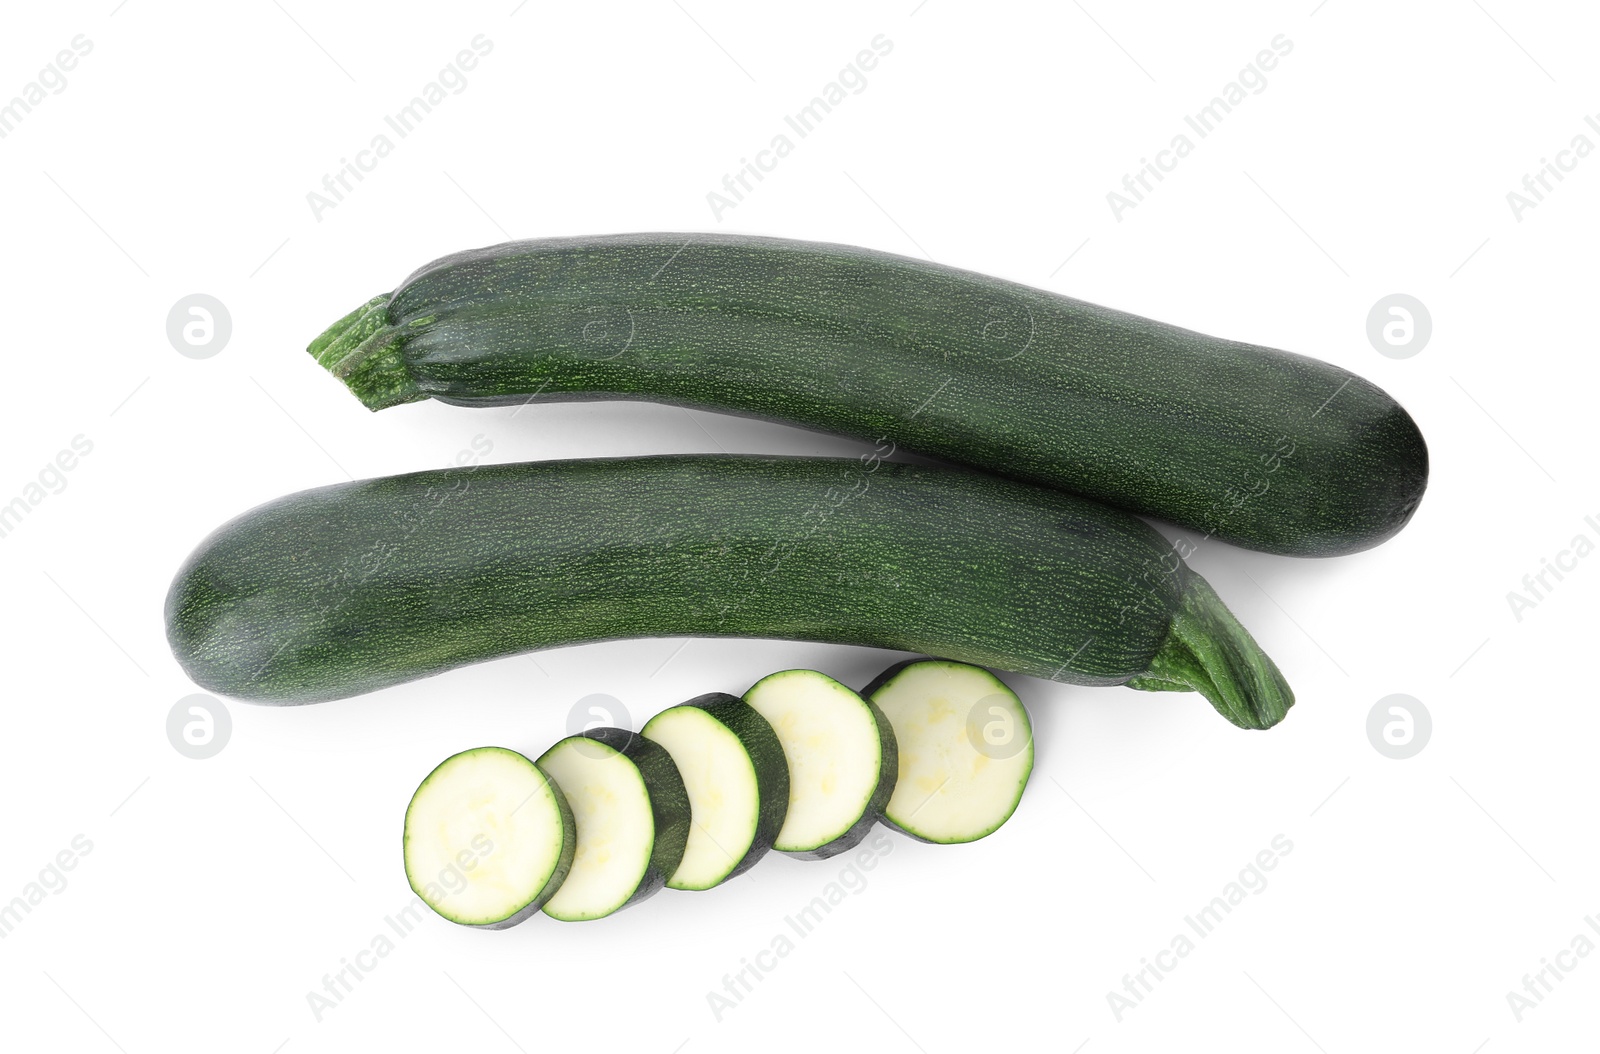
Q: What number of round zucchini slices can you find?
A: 5